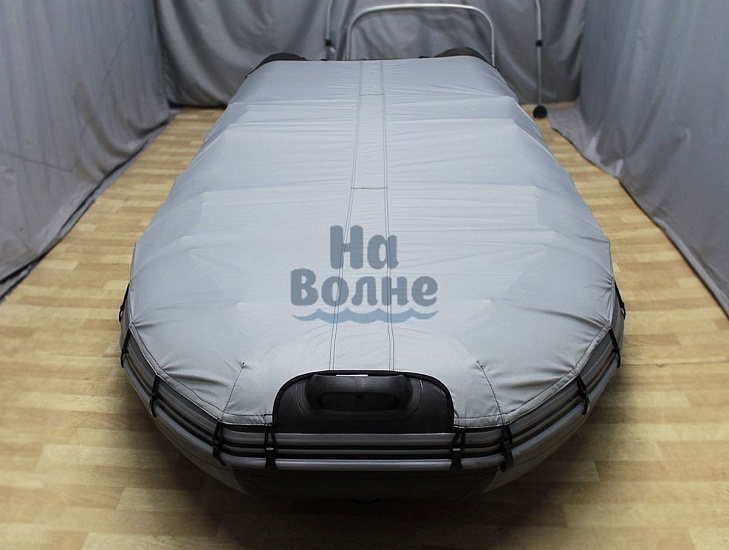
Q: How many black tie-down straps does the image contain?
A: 10